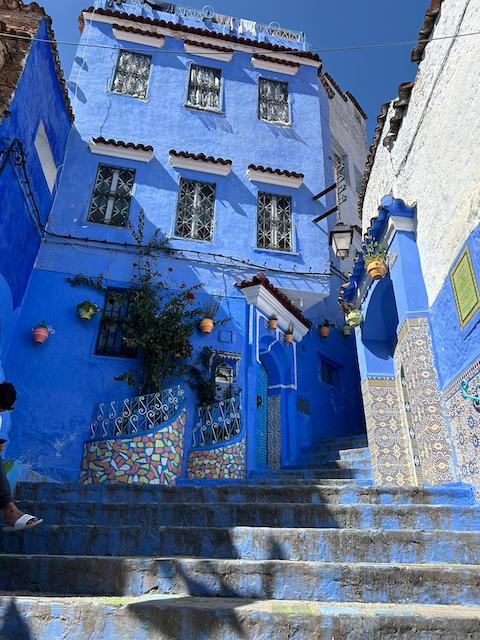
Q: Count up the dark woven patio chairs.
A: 0